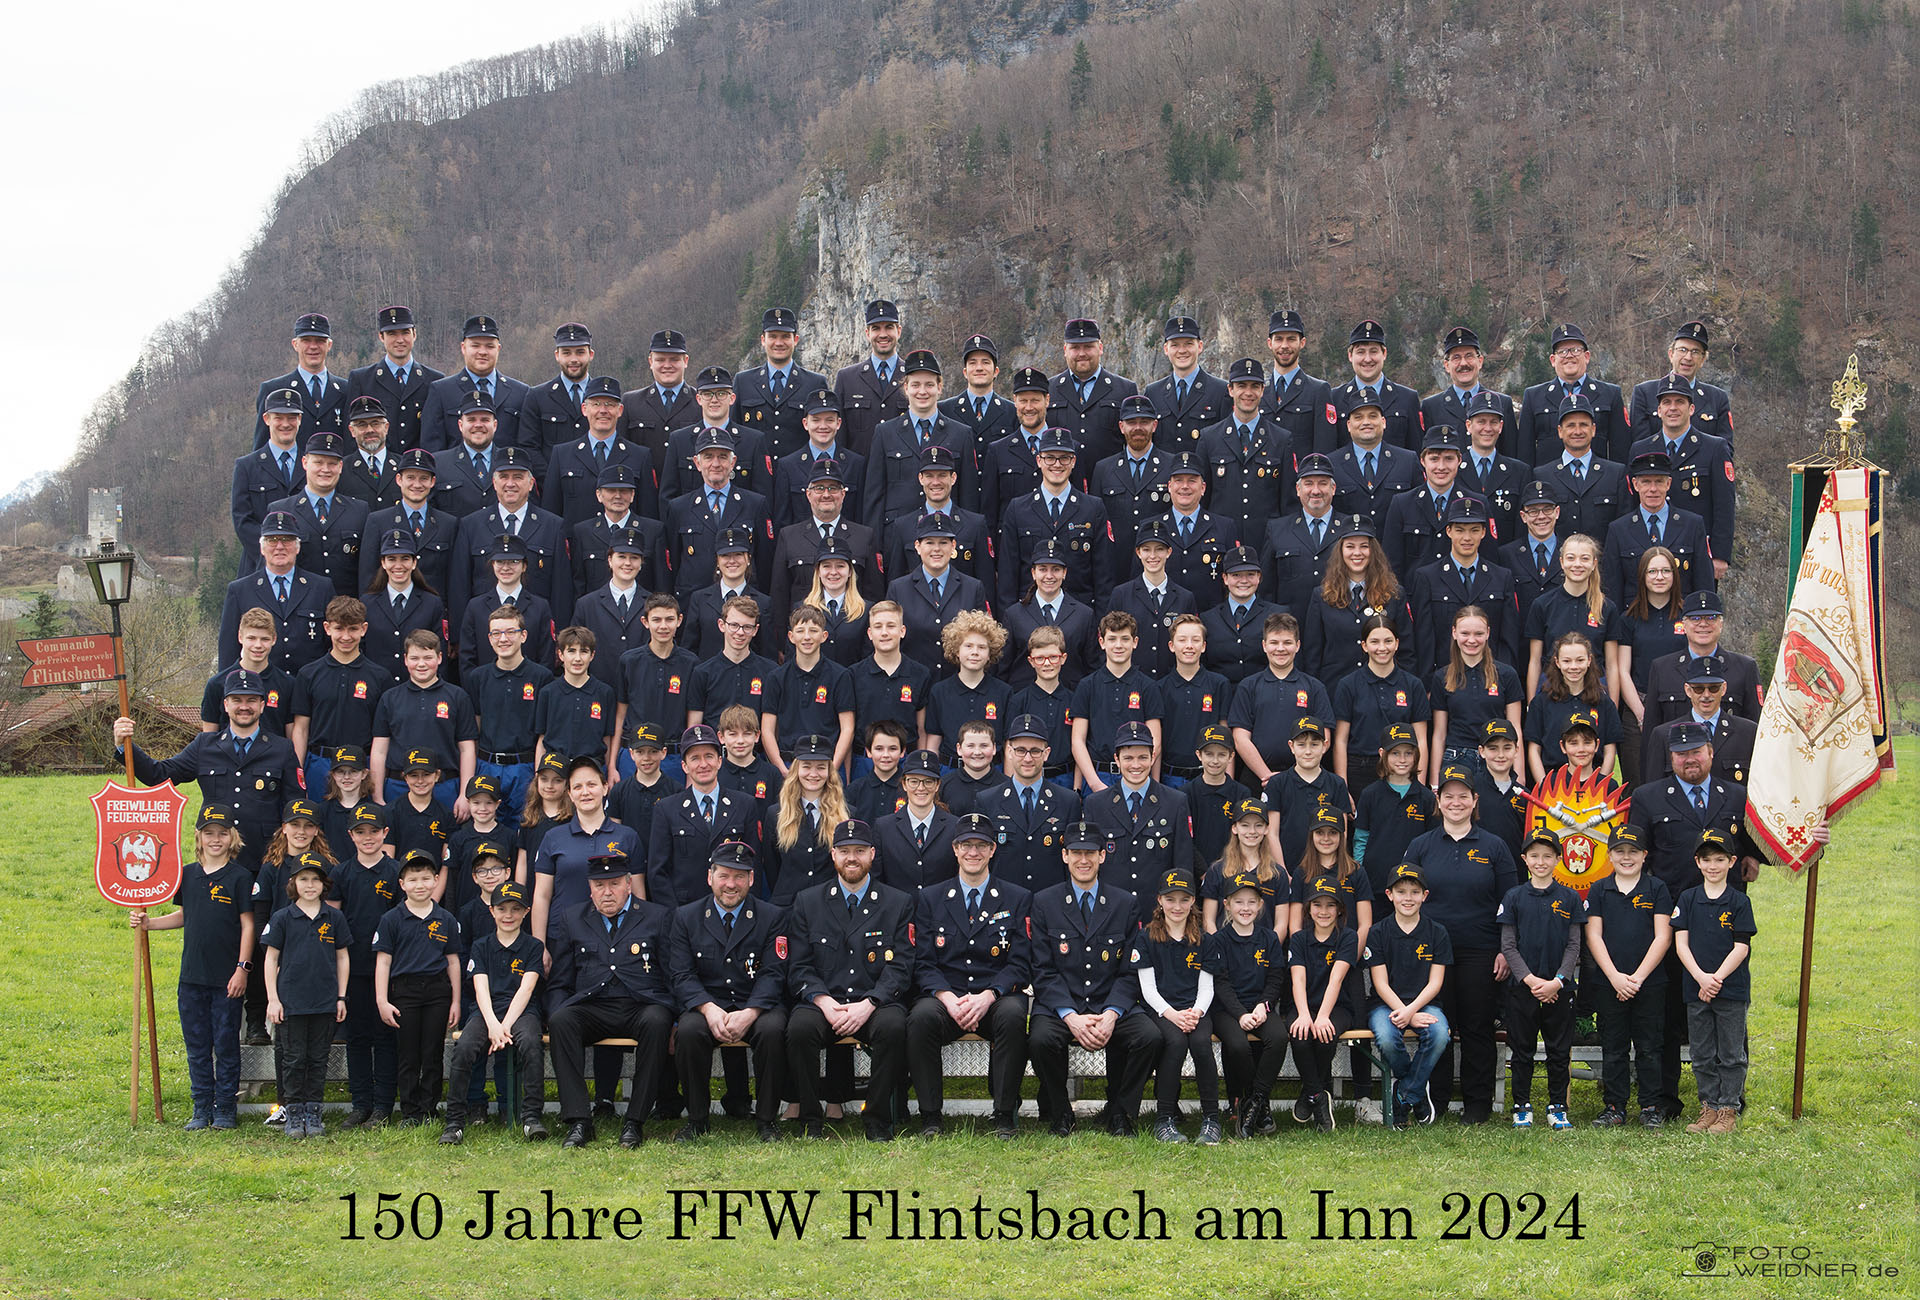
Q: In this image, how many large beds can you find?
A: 0